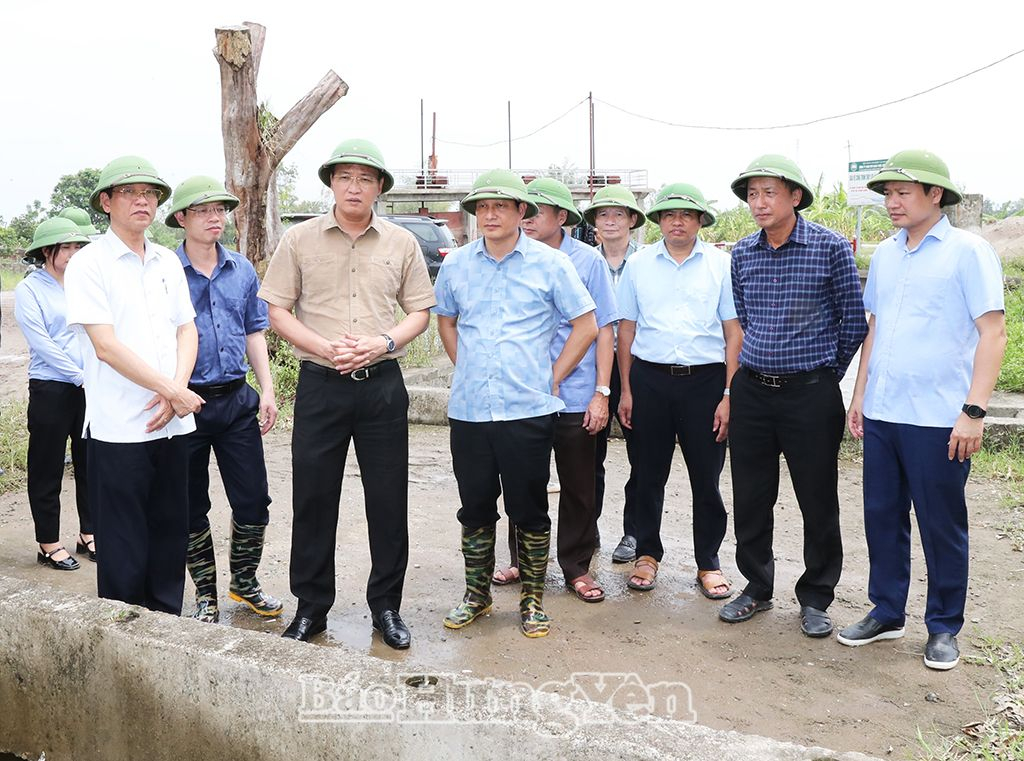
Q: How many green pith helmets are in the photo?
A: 11